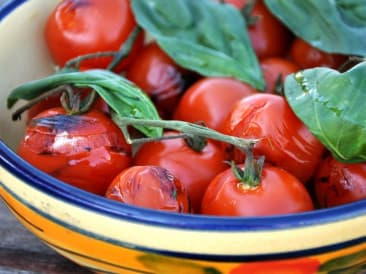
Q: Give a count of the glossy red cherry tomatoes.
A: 13